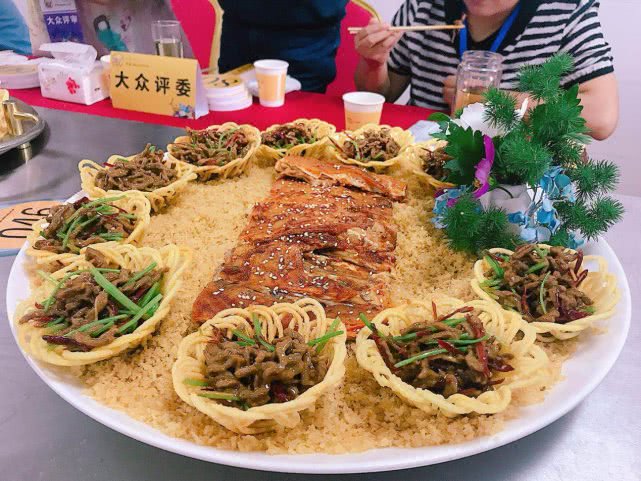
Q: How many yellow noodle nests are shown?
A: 10